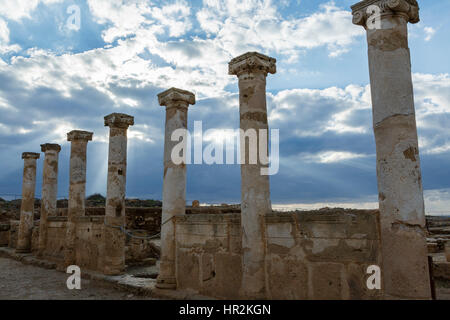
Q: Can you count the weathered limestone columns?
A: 7